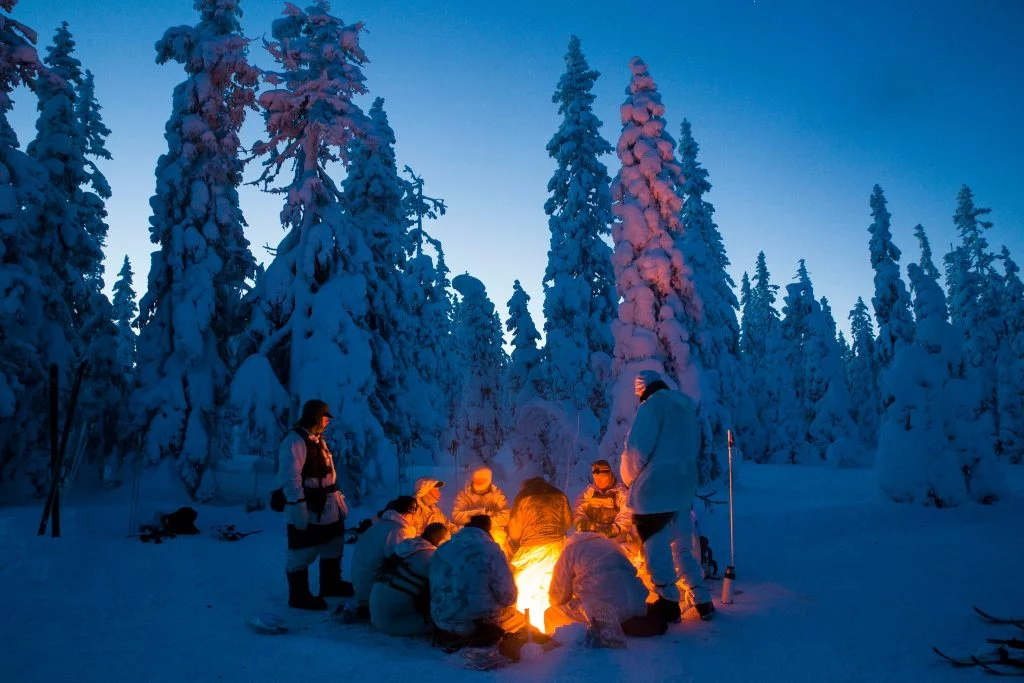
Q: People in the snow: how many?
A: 10